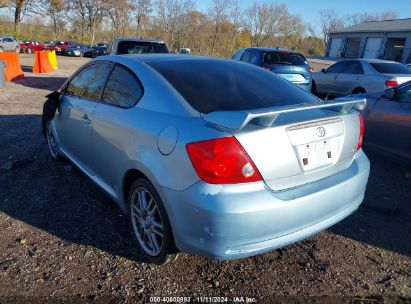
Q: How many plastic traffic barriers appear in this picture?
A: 3